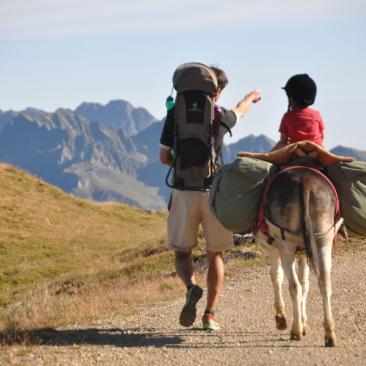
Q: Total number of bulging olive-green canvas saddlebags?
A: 2